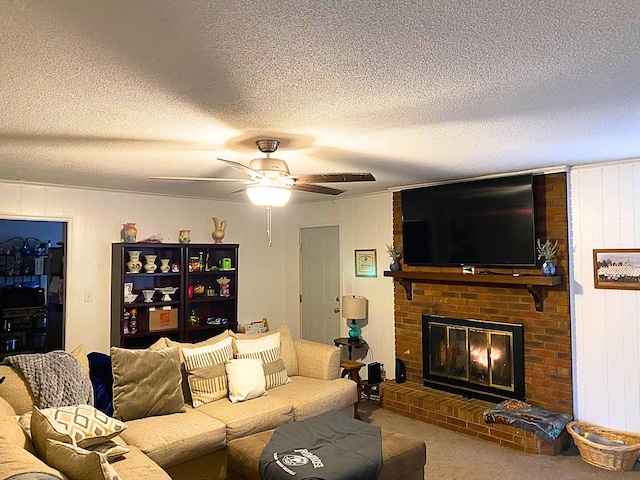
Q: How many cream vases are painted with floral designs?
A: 3